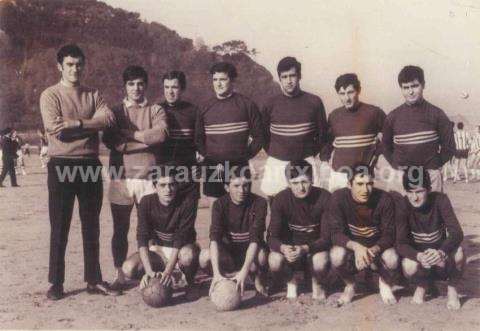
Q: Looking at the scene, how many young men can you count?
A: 12